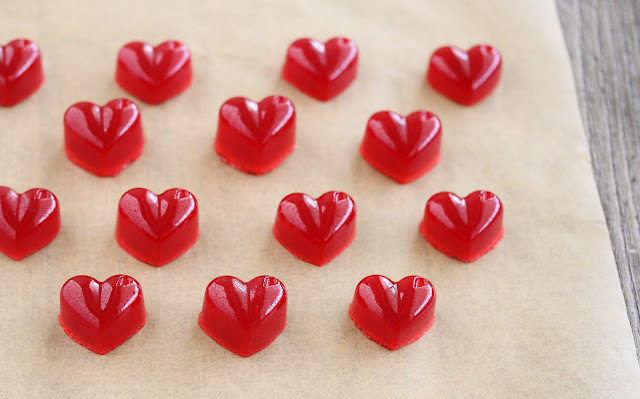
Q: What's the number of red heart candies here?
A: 14